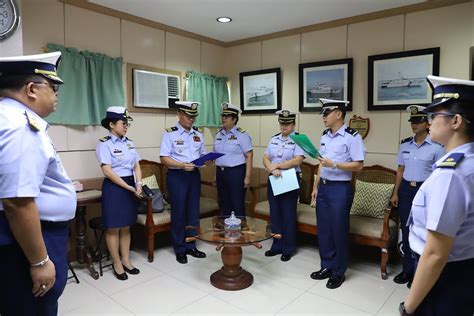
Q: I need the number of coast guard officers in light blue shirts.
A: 8